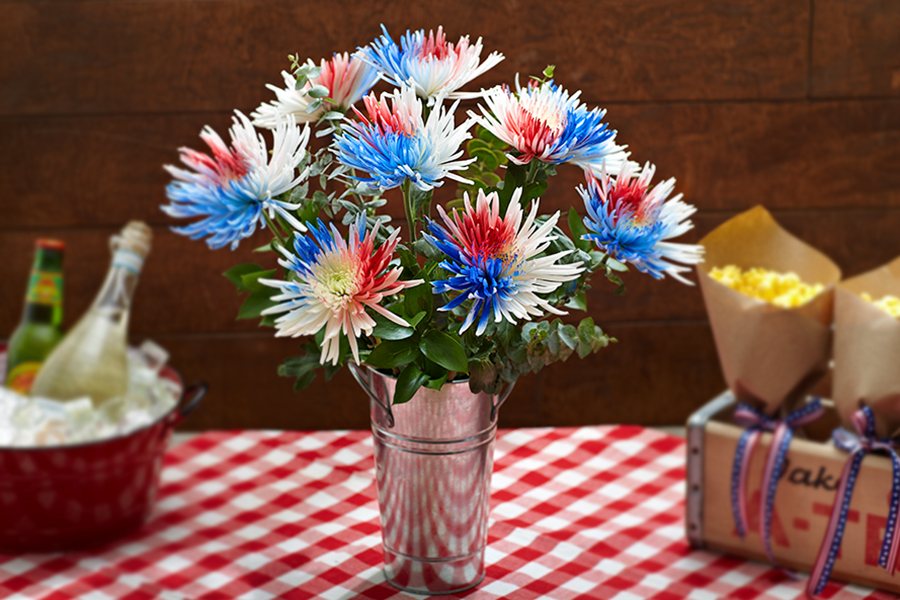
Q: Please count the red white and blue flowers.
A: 8